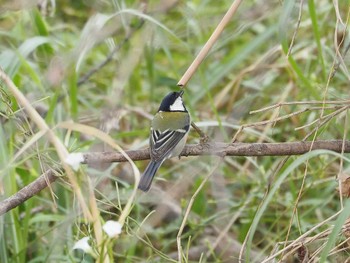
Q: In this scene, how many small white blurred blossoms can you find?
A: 3